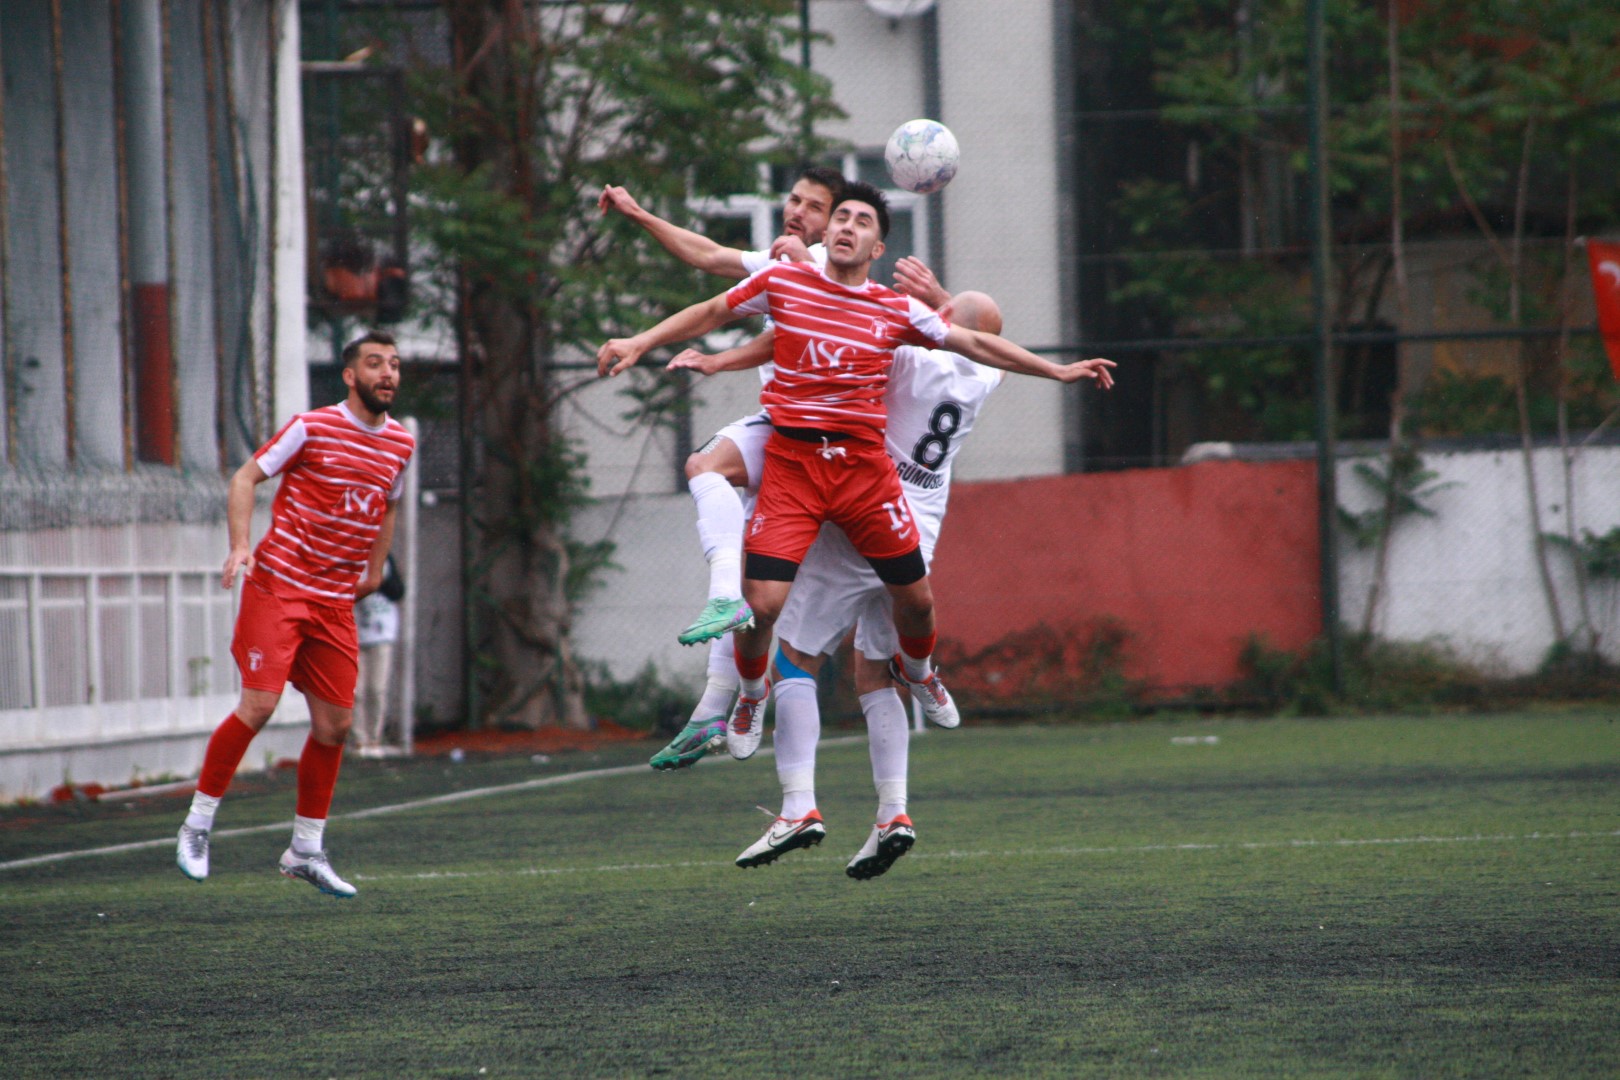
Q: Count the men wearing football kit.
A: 4